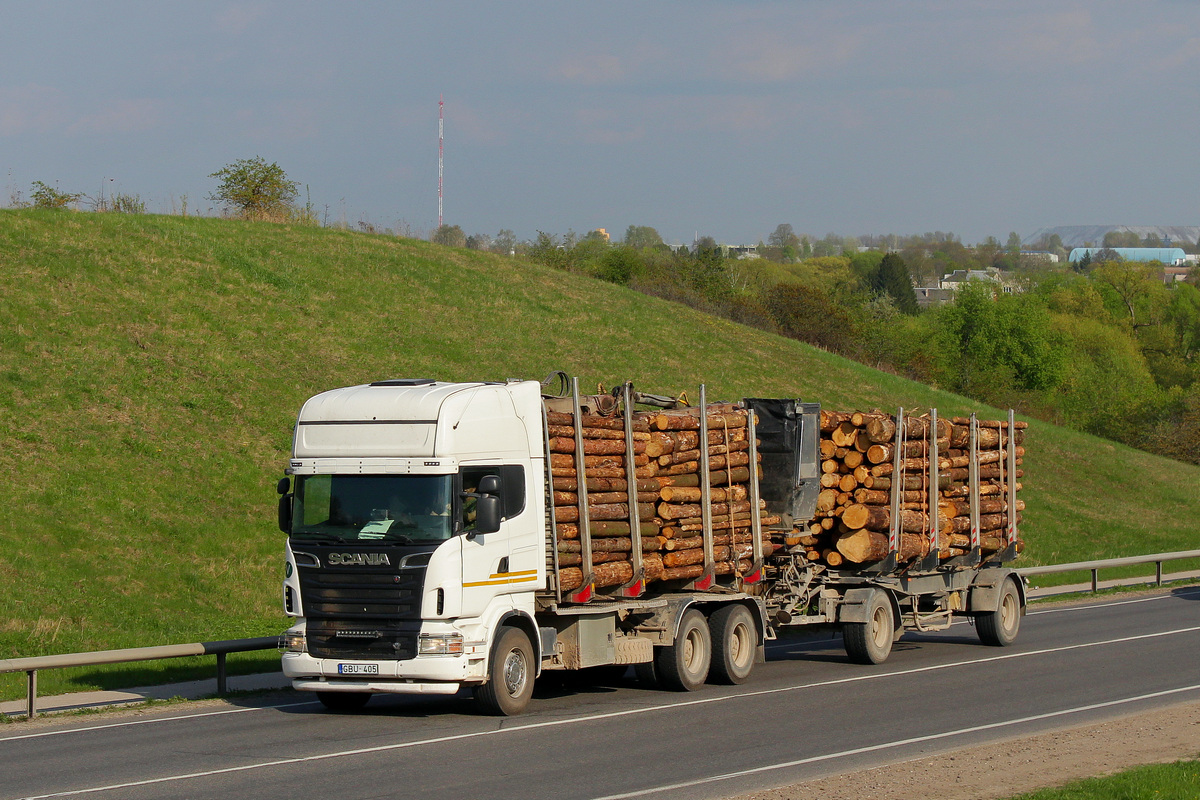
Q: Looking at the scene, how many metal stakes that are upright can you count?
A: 8